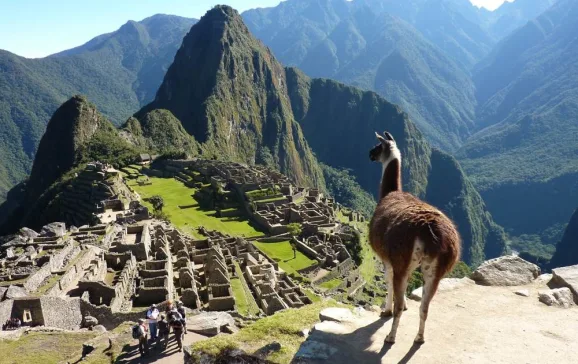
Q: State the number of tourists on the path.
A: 6